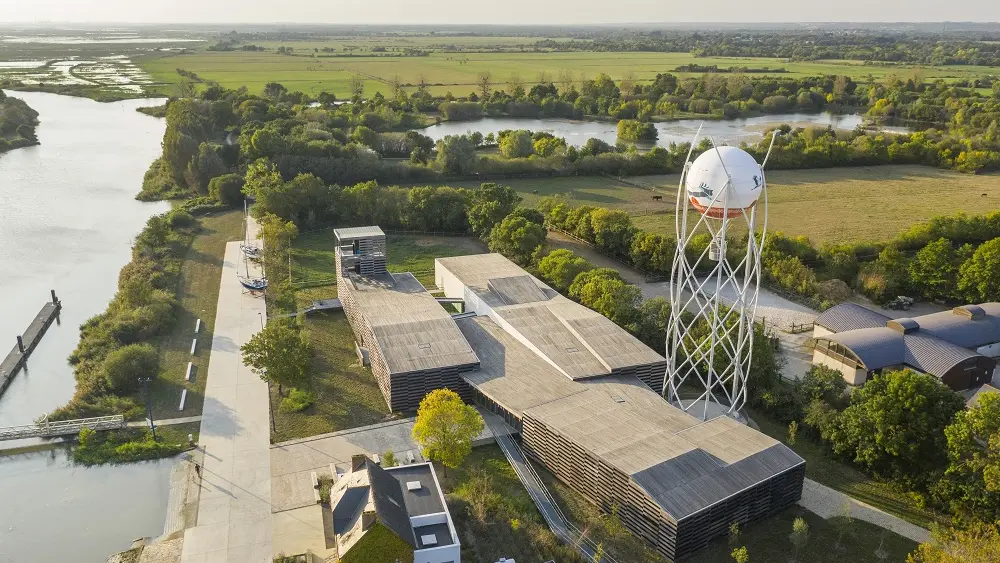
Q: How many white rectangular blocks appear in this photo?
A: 4